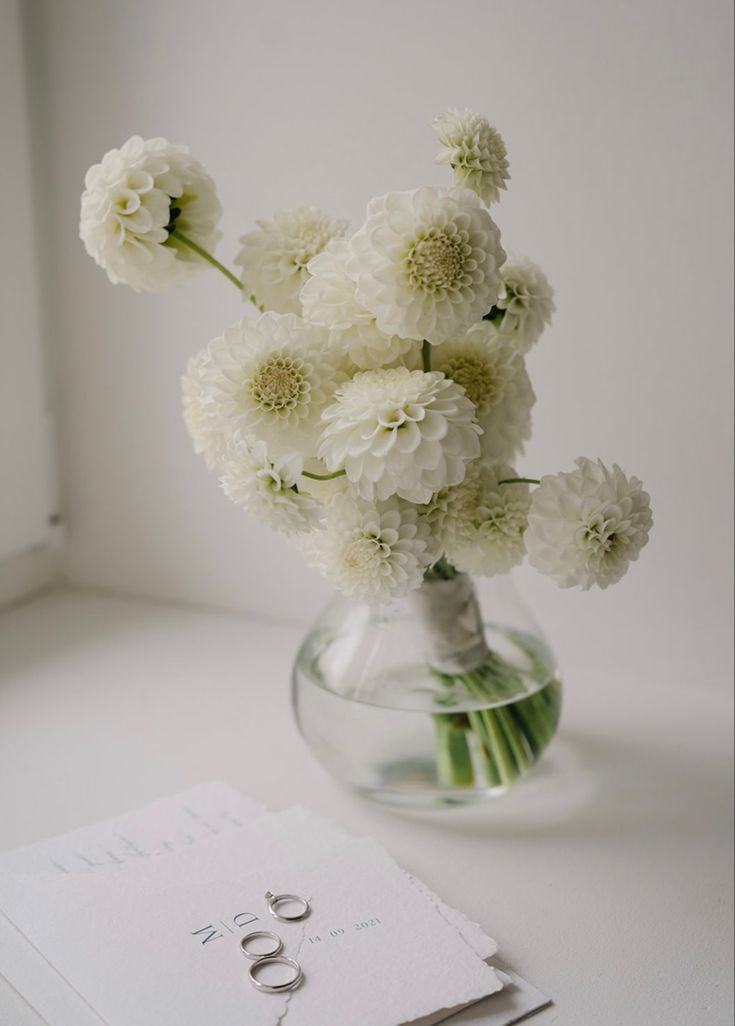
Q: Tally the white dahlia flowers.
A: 15